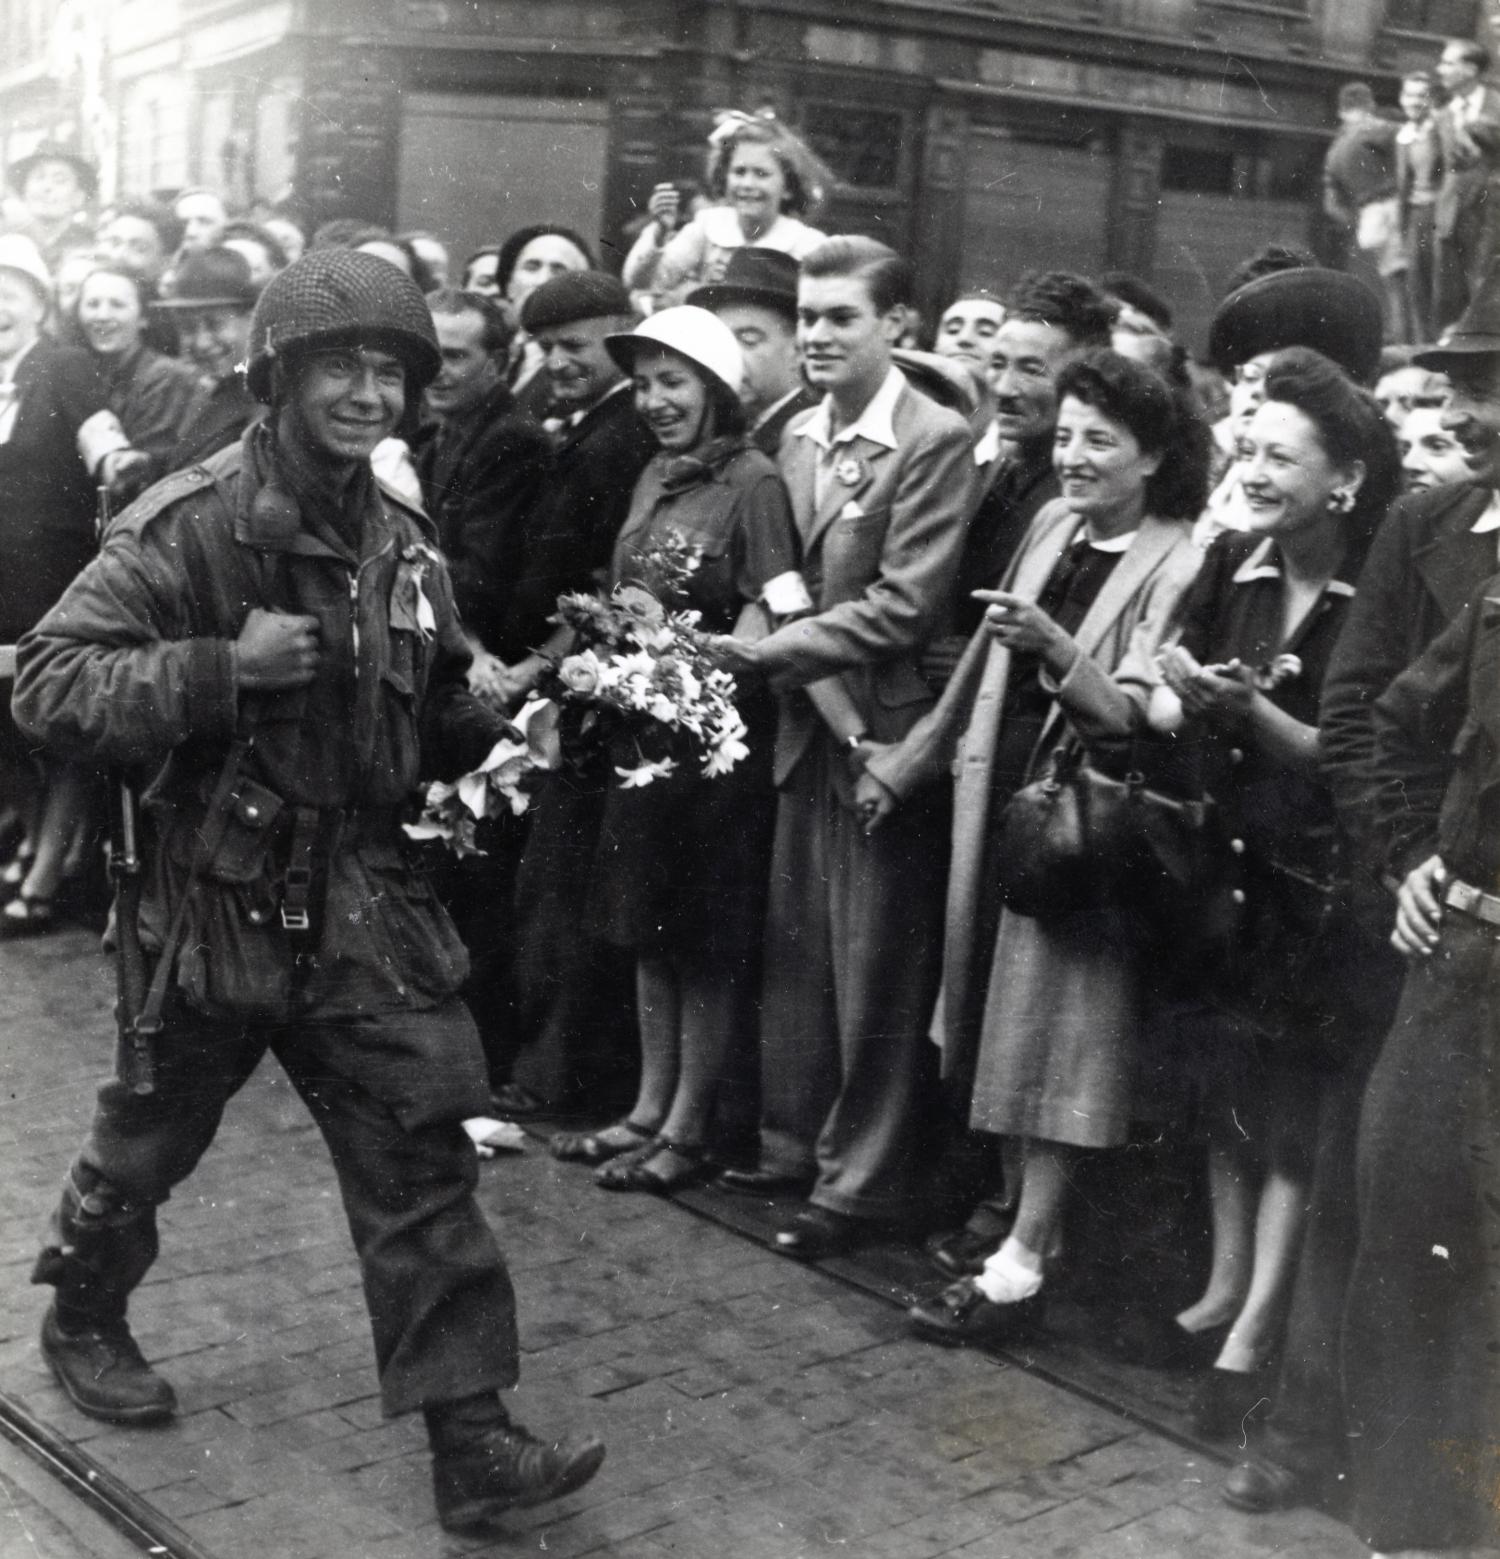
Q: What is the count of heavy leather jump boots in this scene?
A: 2